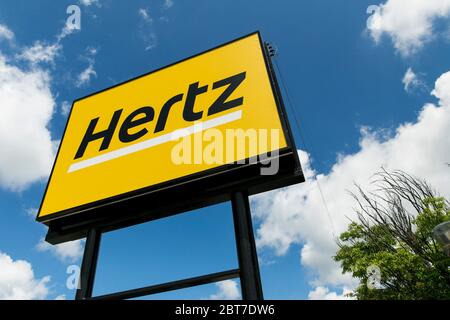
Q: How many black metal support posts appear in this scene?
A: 2